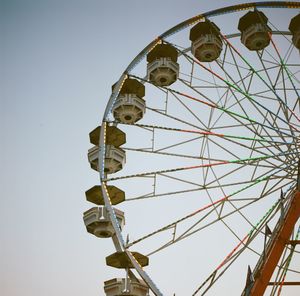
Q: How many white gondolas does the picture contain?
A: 8